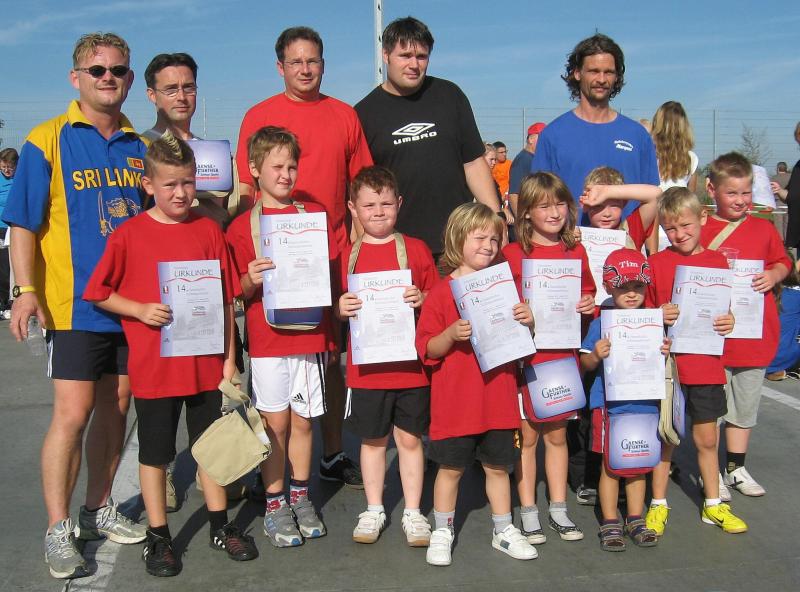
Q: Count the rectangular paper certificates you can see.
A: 9